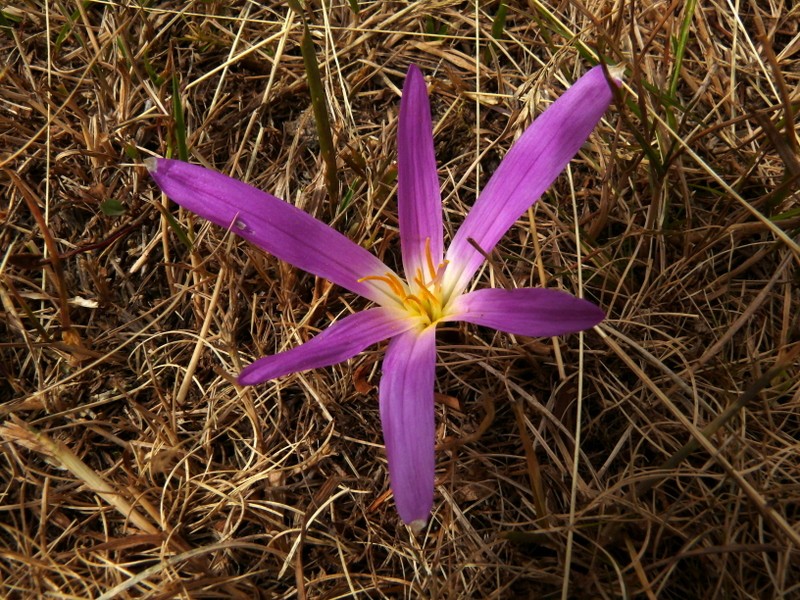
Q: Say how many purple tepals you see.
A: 6